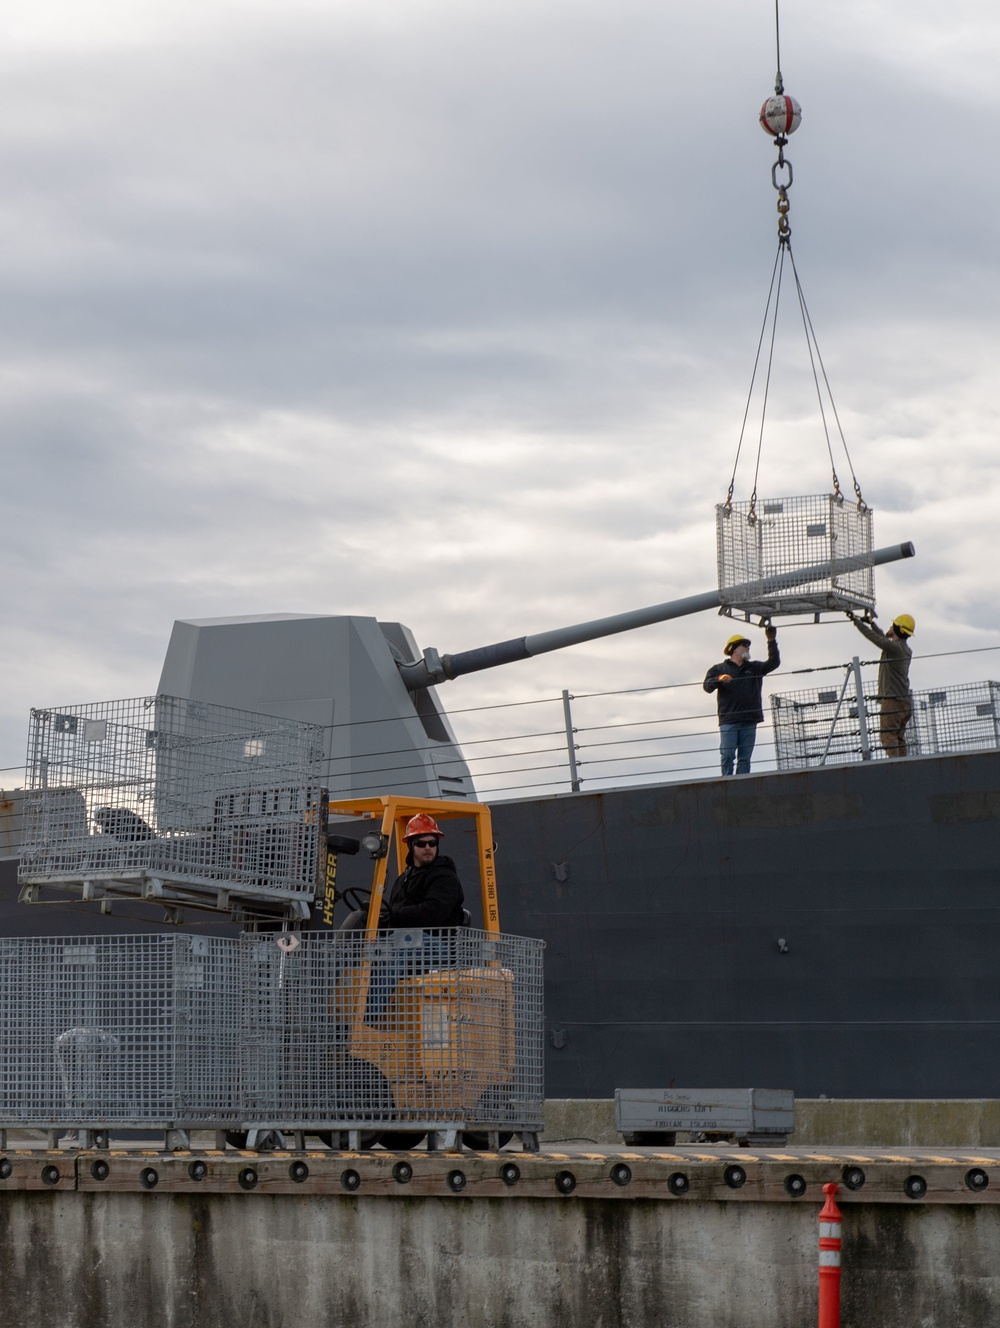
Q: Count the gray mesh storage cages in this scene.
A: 6